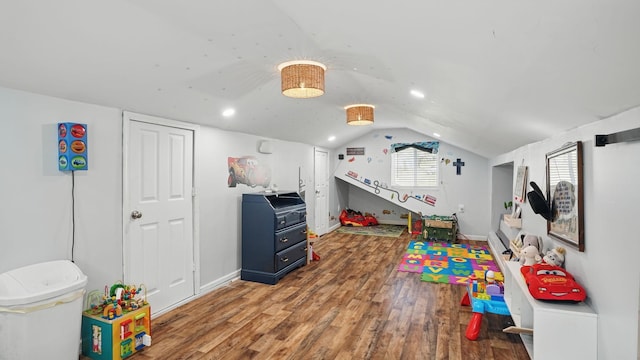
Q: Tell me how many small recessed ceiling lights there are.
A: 4